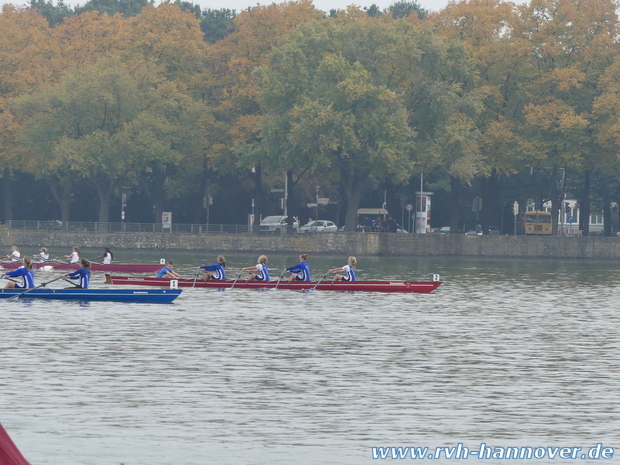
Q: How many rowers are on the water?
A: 11